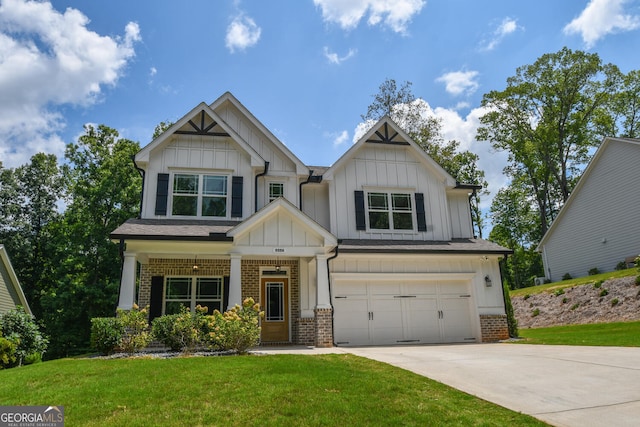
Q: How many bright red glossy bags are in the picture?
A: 0